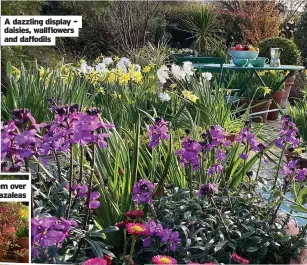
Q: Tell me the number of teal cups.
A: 2